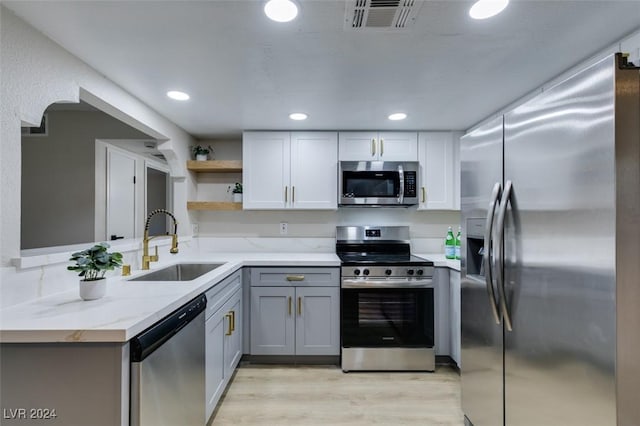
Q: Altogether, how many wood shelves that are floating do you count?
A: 2